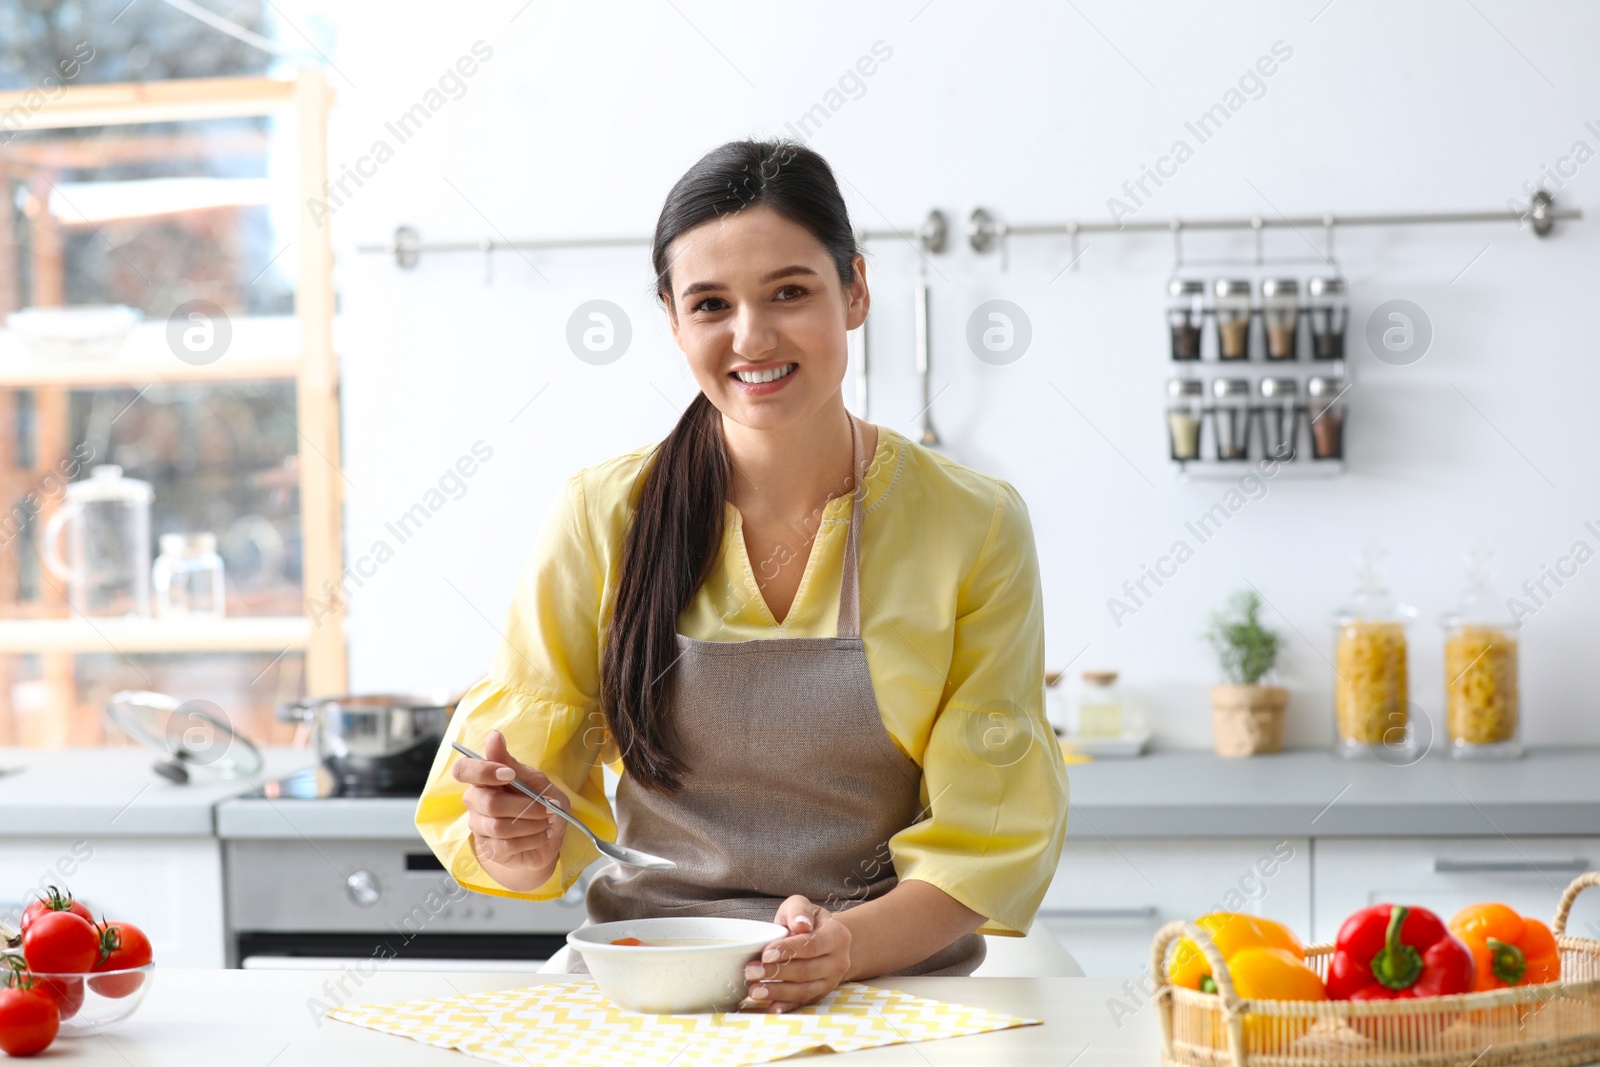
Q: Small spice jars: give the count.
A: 8